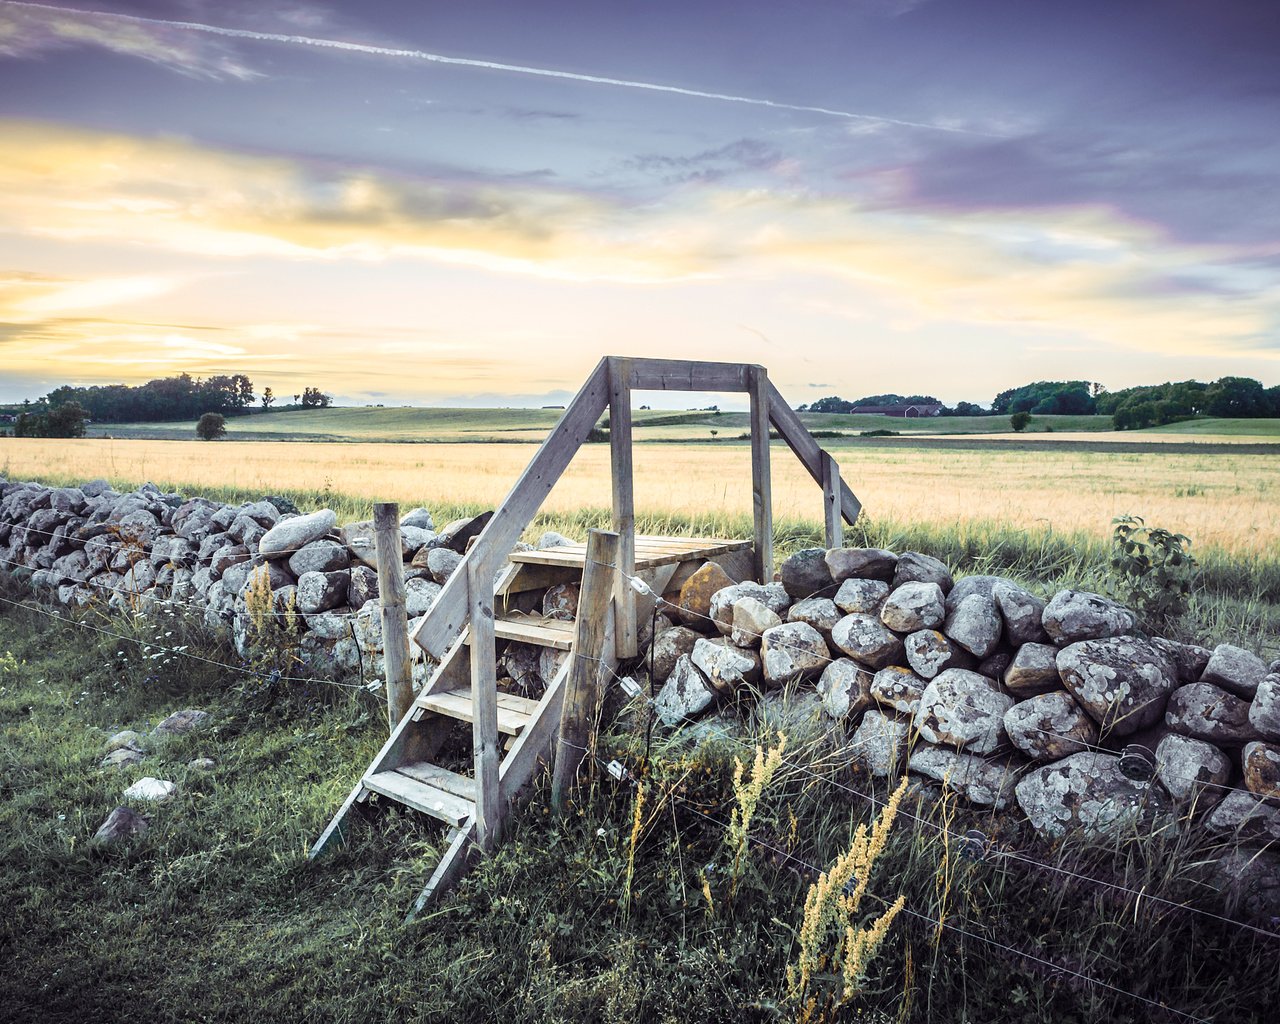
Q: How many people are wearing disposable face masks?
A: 0